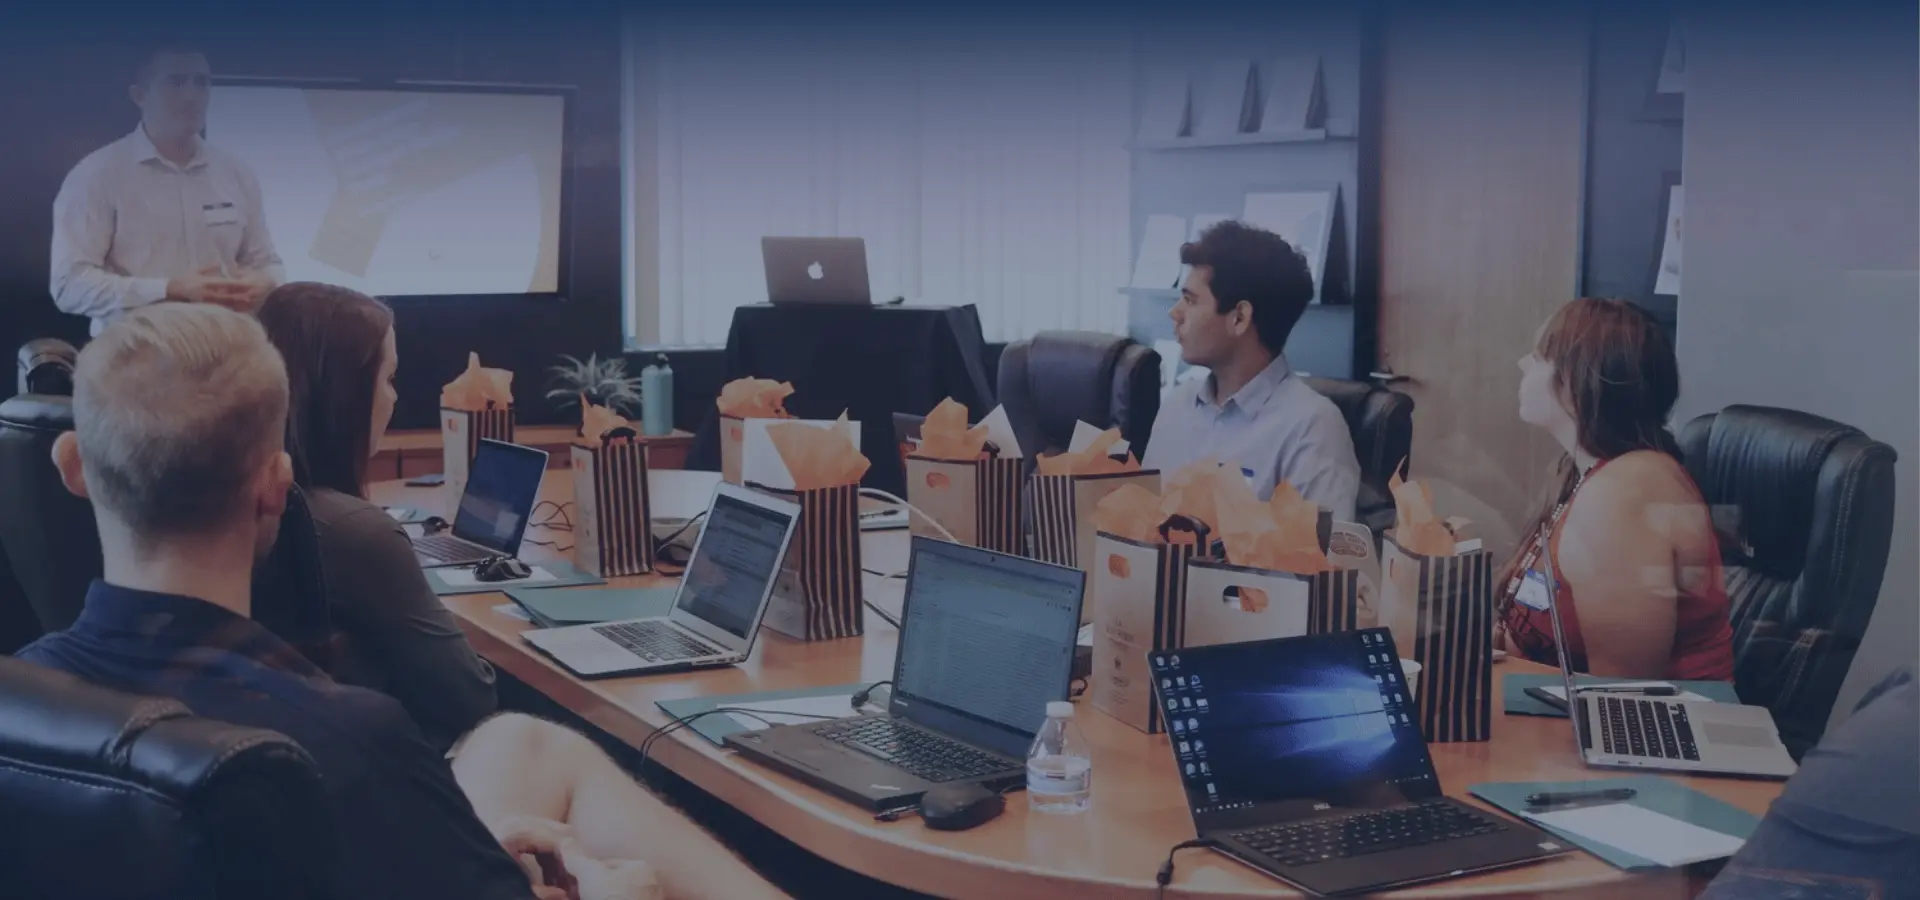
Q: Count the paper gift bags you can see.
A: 9